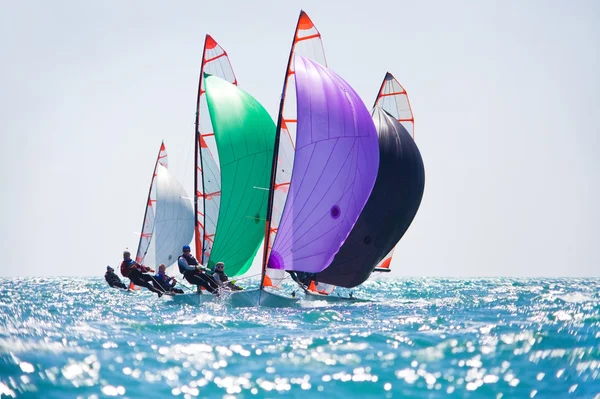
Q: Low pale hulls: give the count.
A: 3